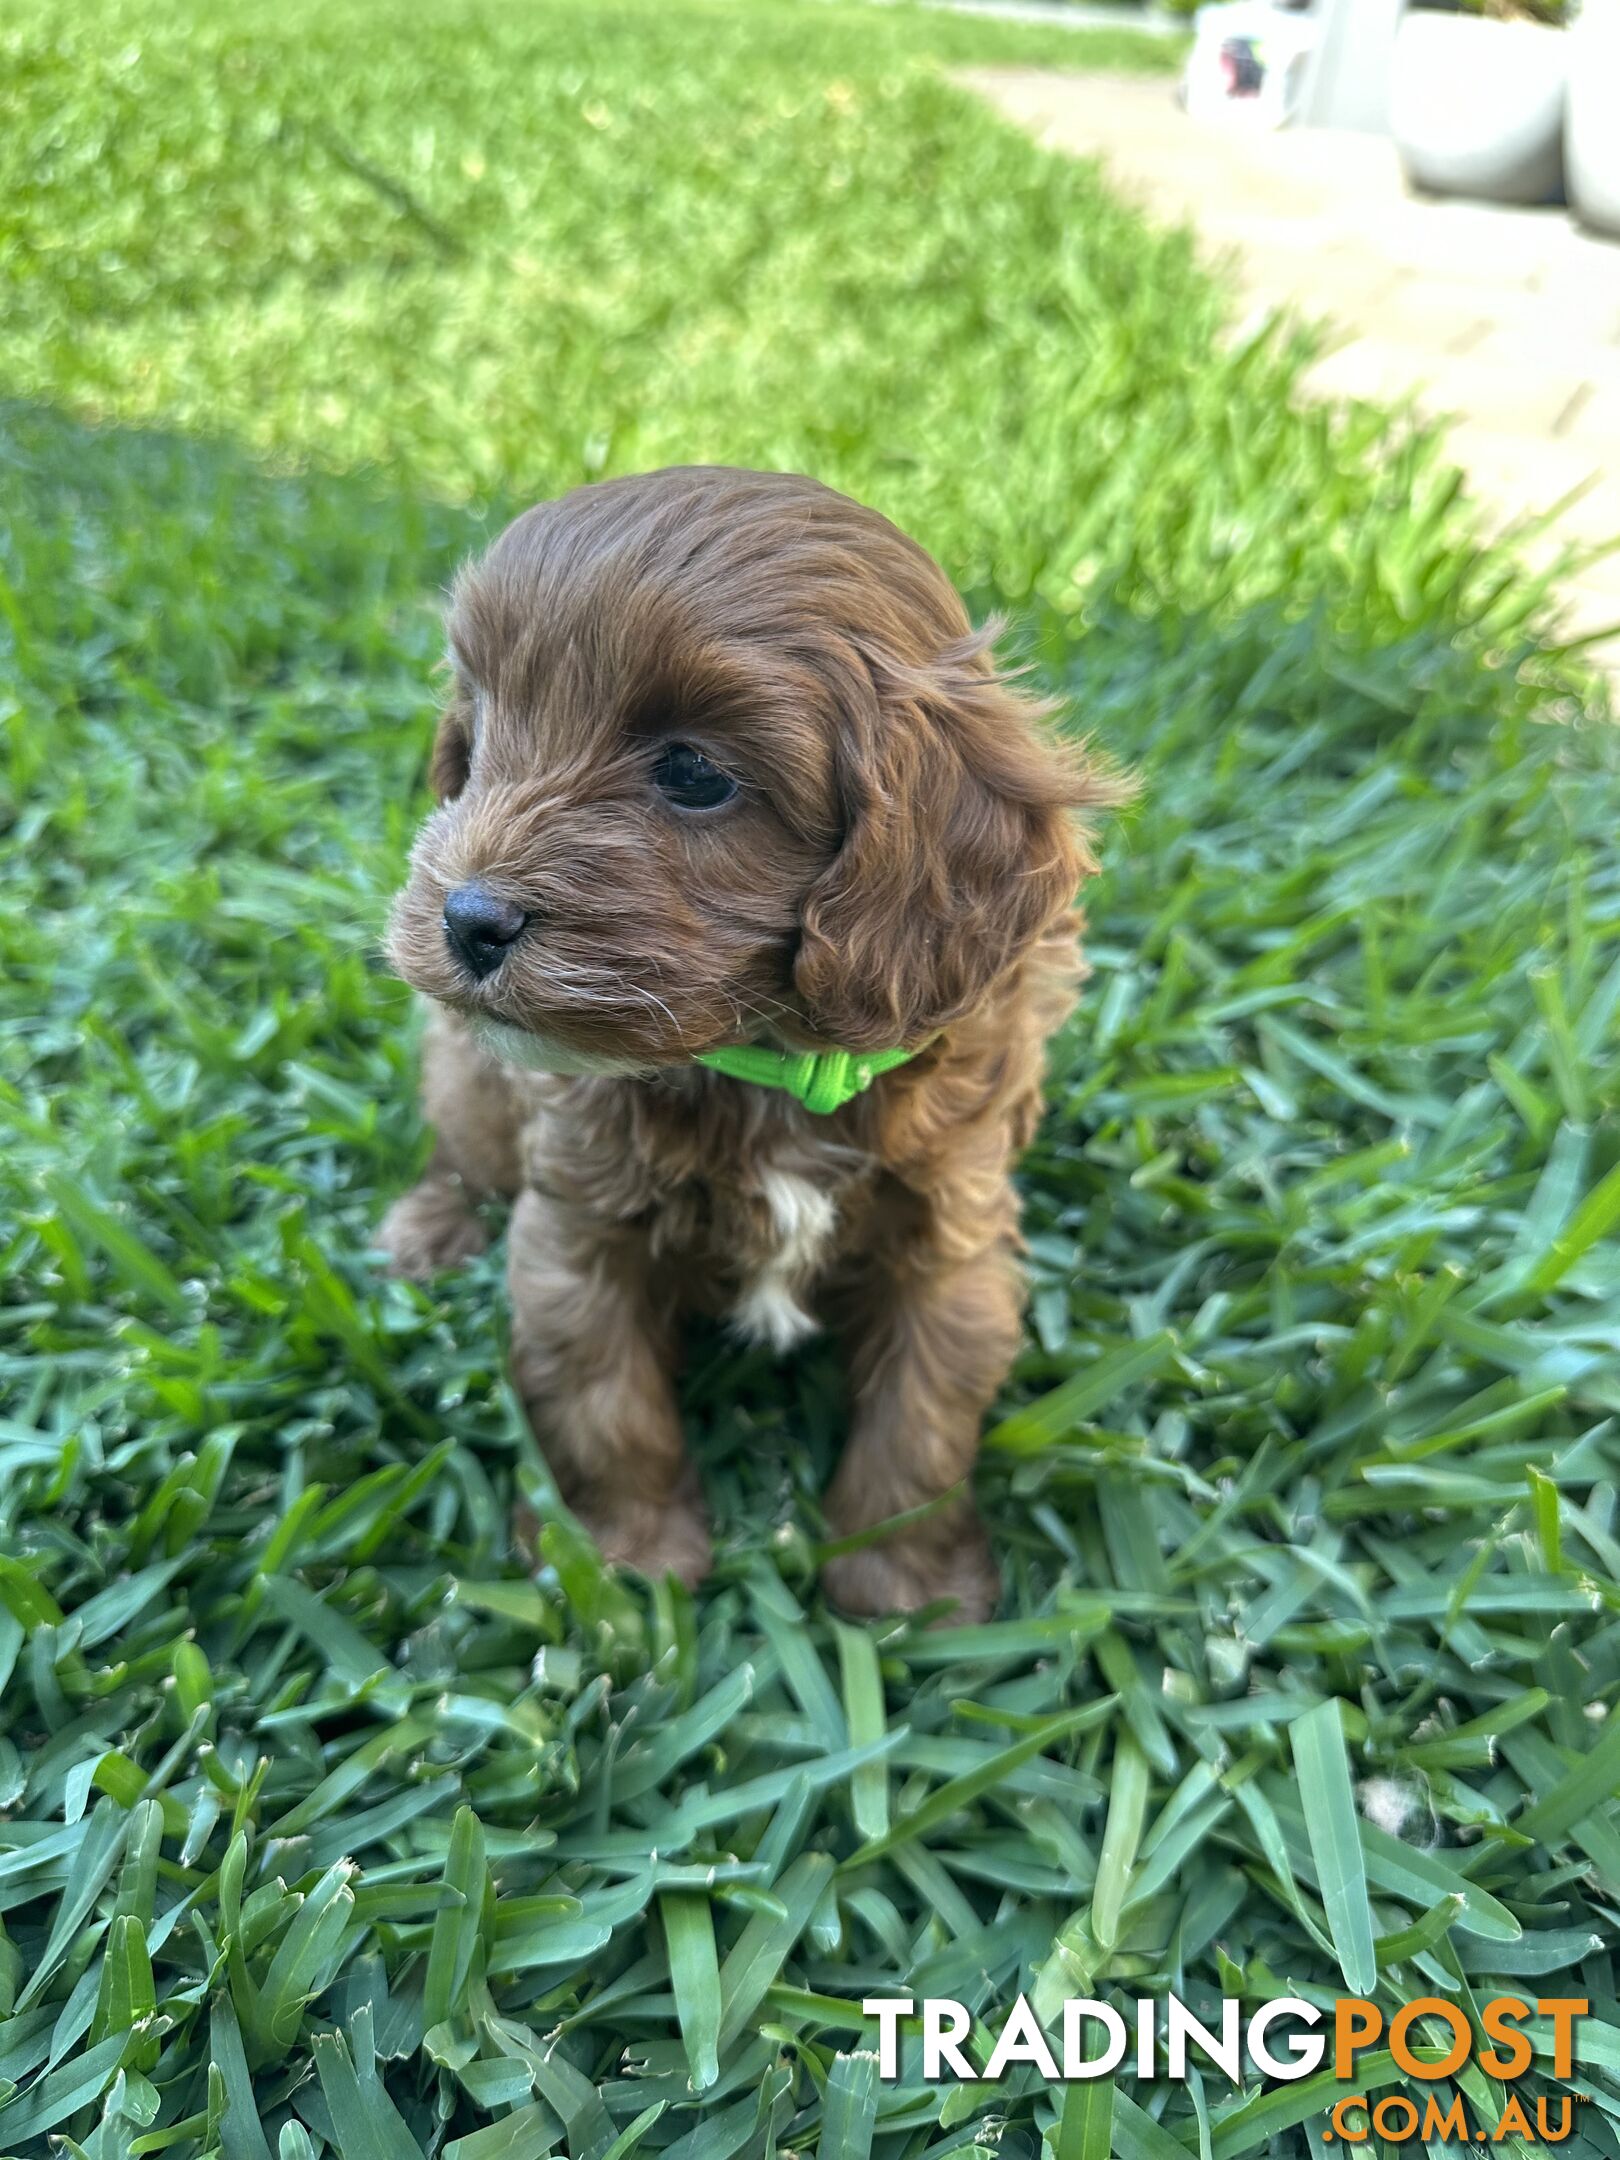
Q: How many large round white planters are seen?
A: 2